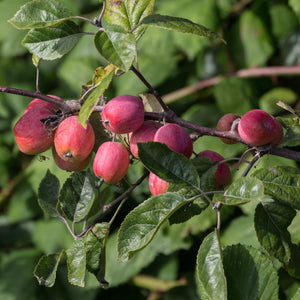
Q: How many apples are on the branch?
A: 13